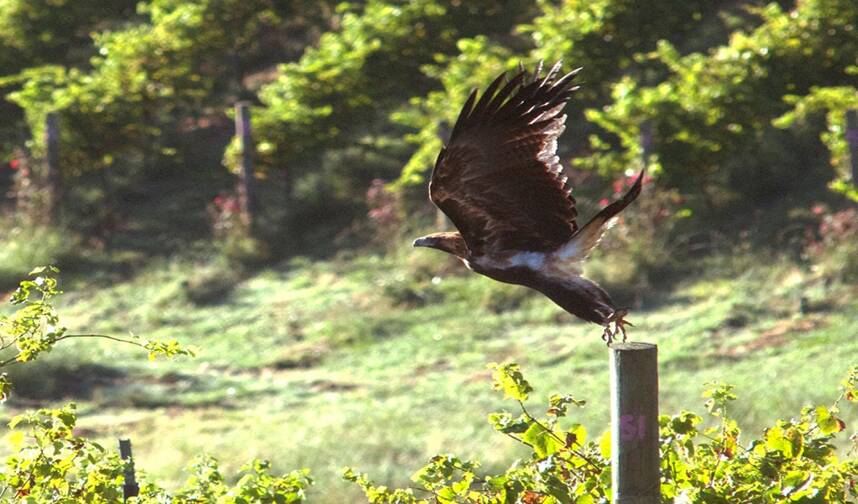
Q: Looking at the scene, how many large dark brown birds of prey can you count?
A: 1